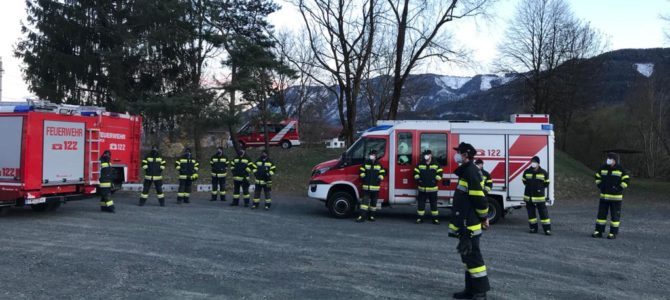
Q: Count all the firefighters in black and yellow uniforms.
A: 12